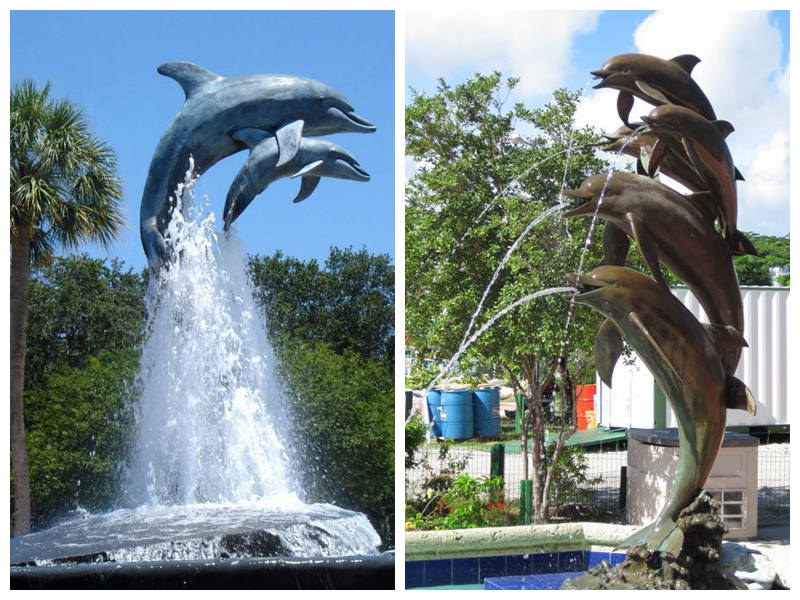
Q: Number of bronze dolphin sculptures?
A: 5